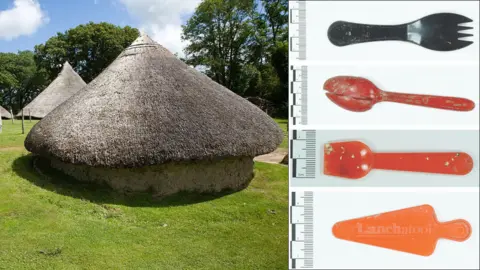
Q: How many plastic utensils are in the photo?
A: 4